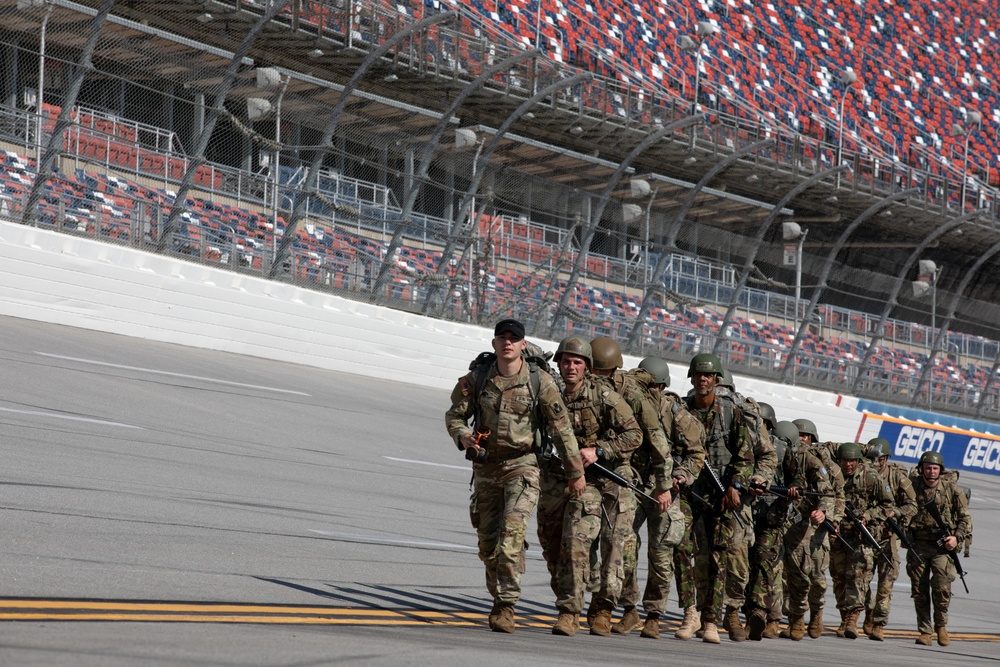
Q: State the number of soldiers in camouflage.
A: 12